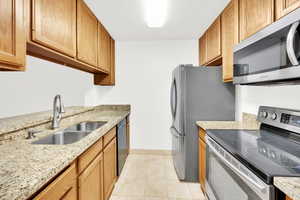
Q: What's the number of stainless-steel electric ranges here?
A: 1